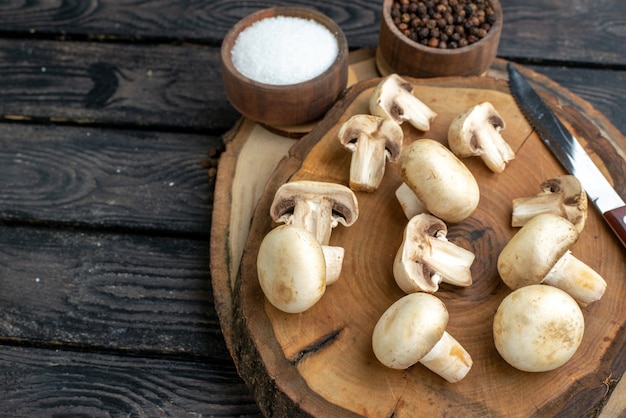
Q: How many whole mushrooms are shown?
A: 5